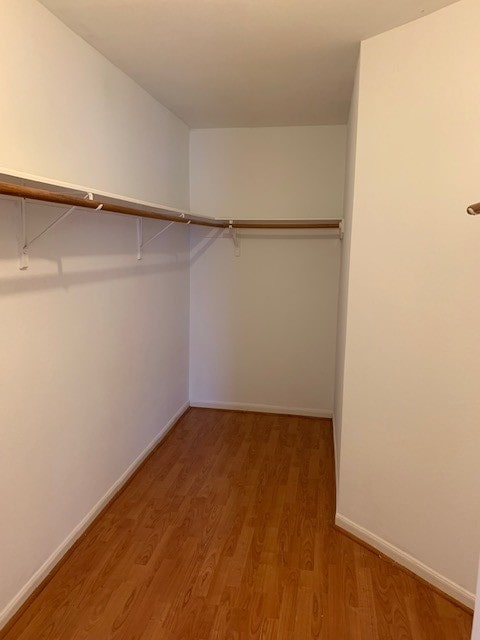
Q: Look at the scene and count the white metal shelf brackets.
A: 3